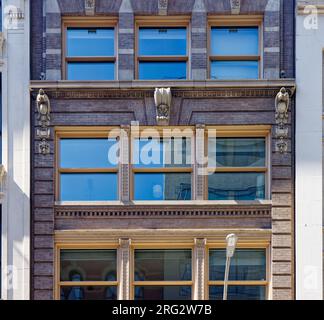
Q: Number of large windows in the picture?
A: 9